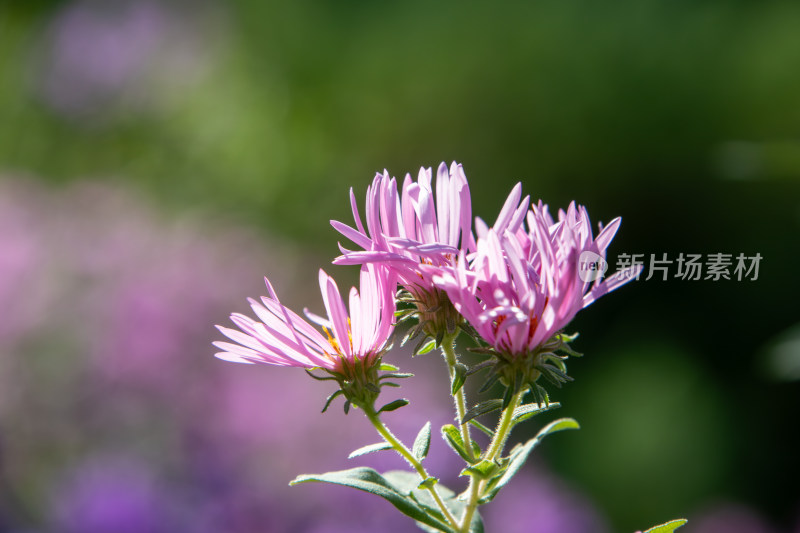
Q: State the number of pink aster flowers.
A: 3